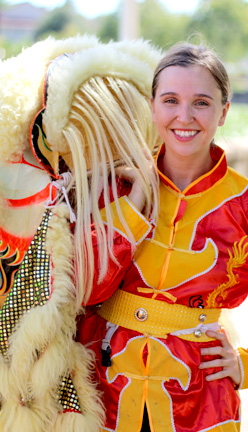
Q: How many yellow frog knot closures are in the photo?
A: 5